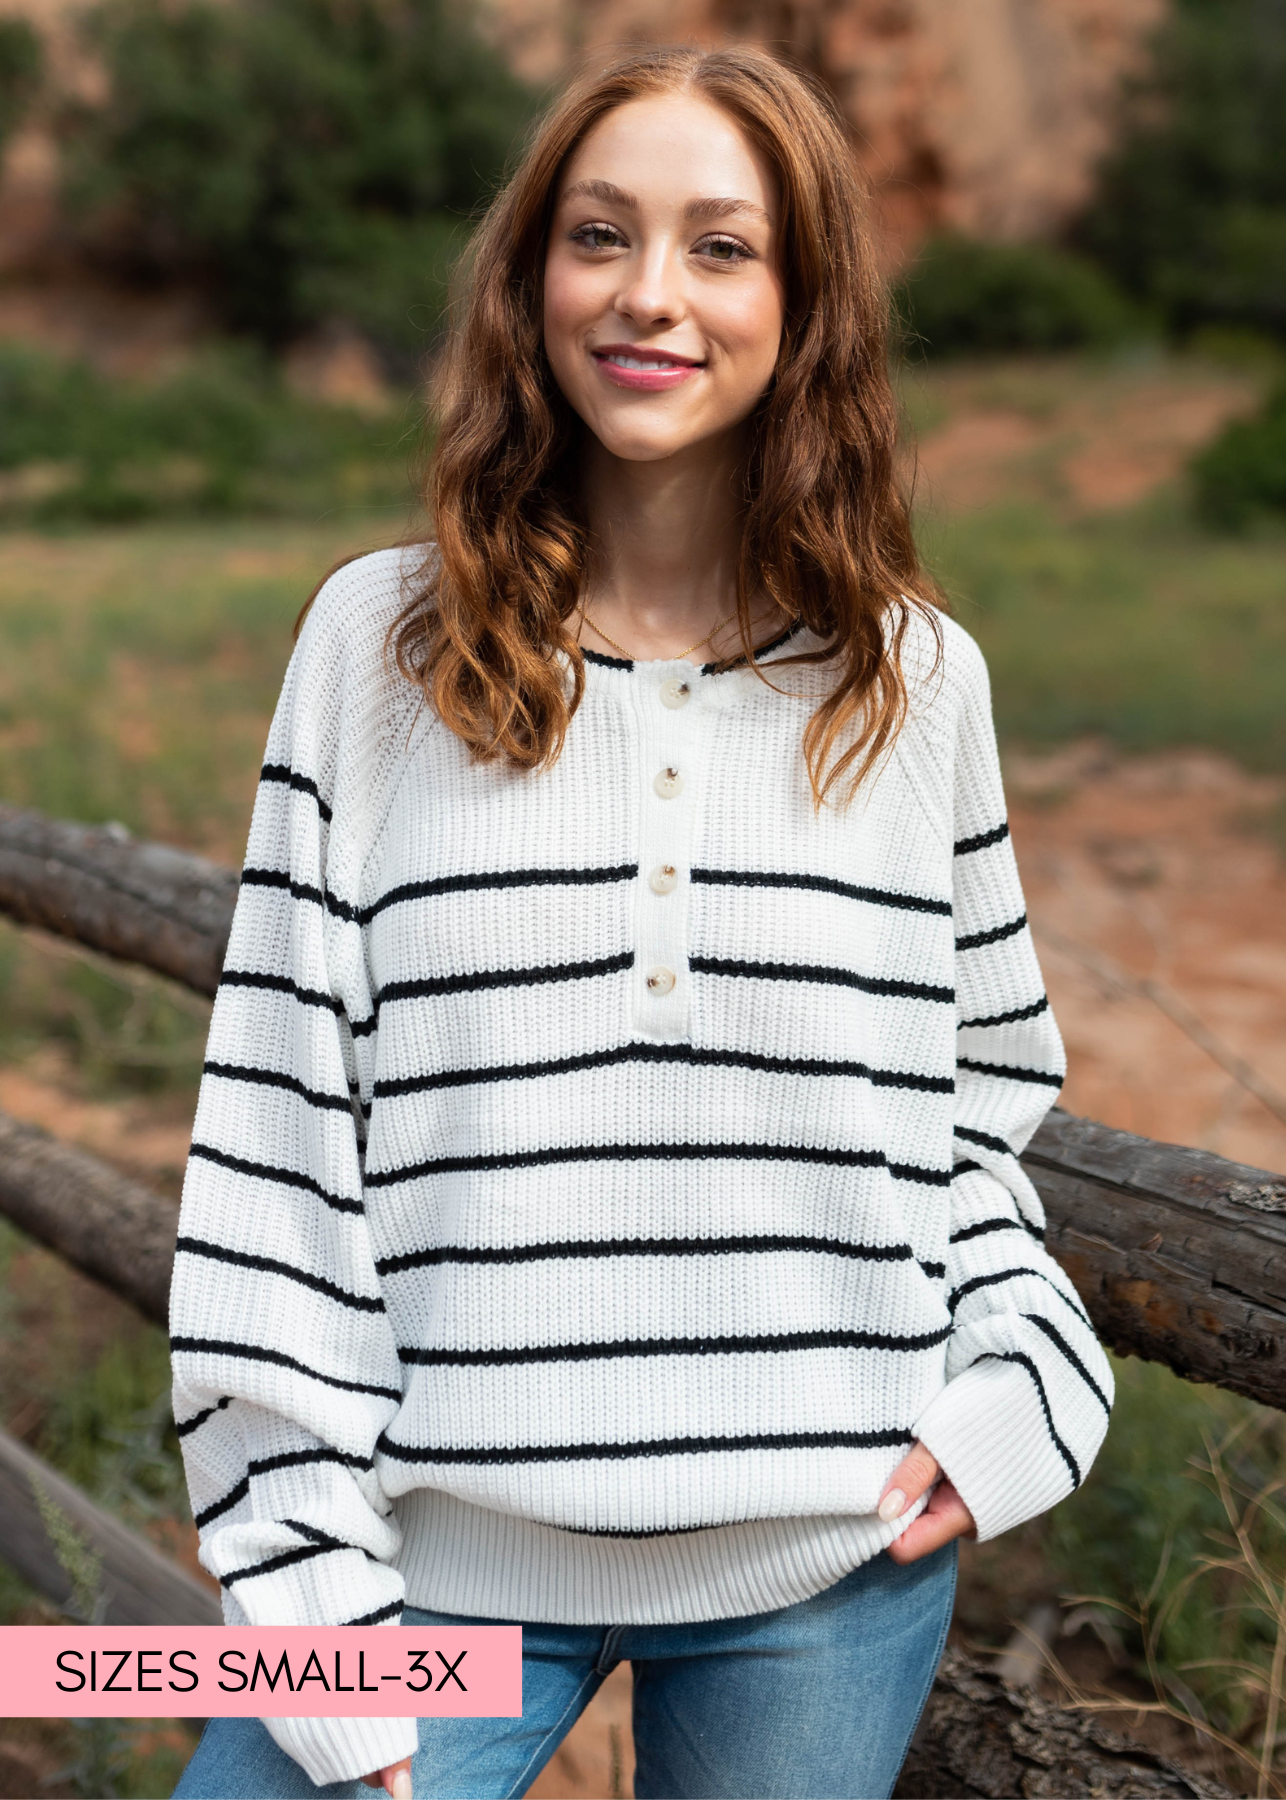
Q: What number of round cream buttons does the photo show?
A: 4